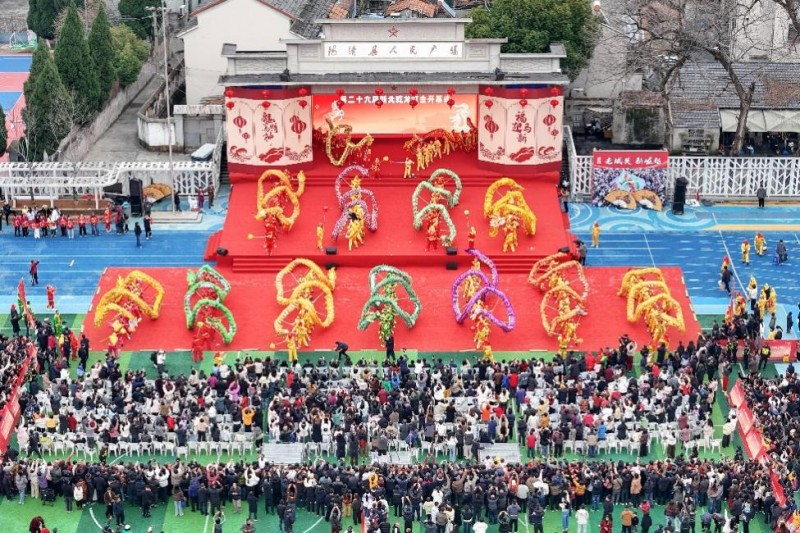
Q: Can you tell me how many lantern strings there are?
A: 10